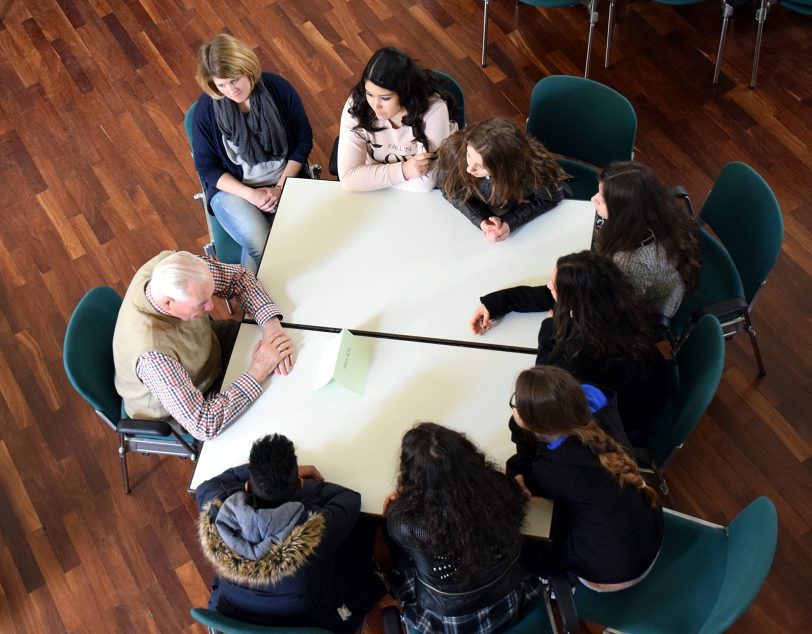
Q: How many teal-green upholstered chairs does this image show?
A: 12